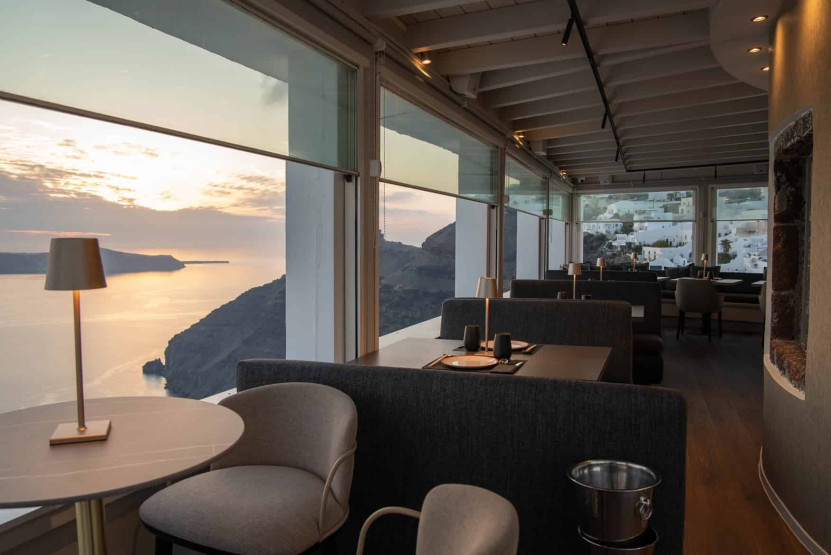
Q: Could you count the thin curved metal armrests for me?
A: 2